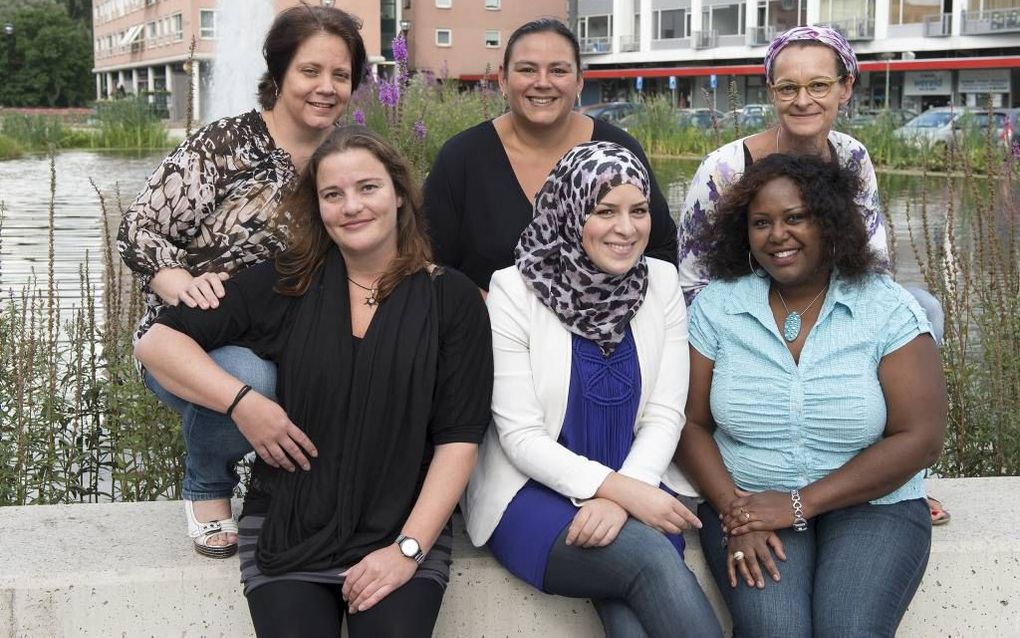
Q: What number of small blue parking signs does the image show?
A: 3